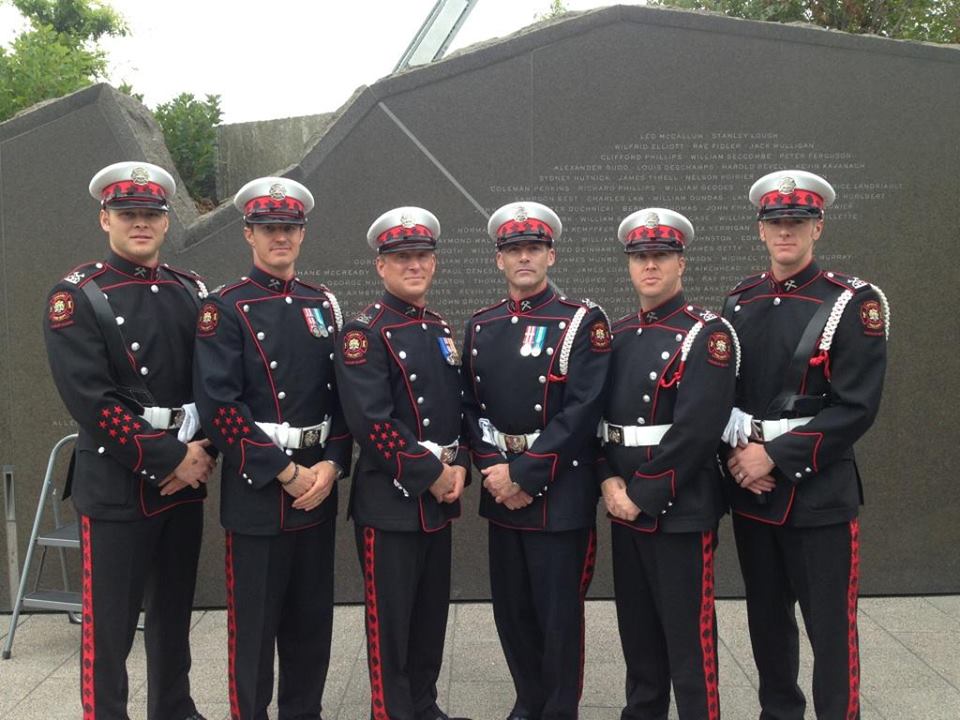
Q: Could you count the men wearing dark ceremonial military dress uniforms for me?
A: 6